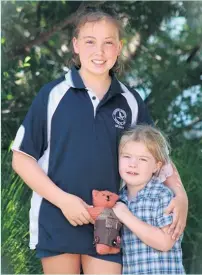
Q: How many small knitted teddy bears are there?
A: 1